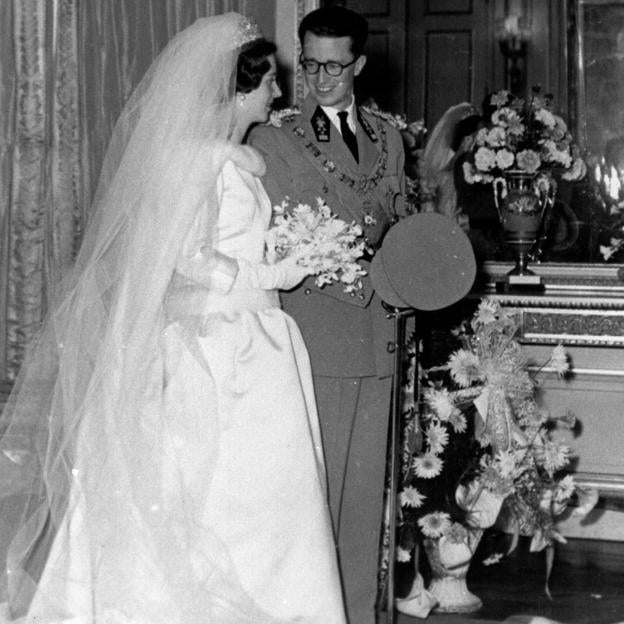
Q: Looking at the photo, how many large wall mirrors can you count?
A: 1